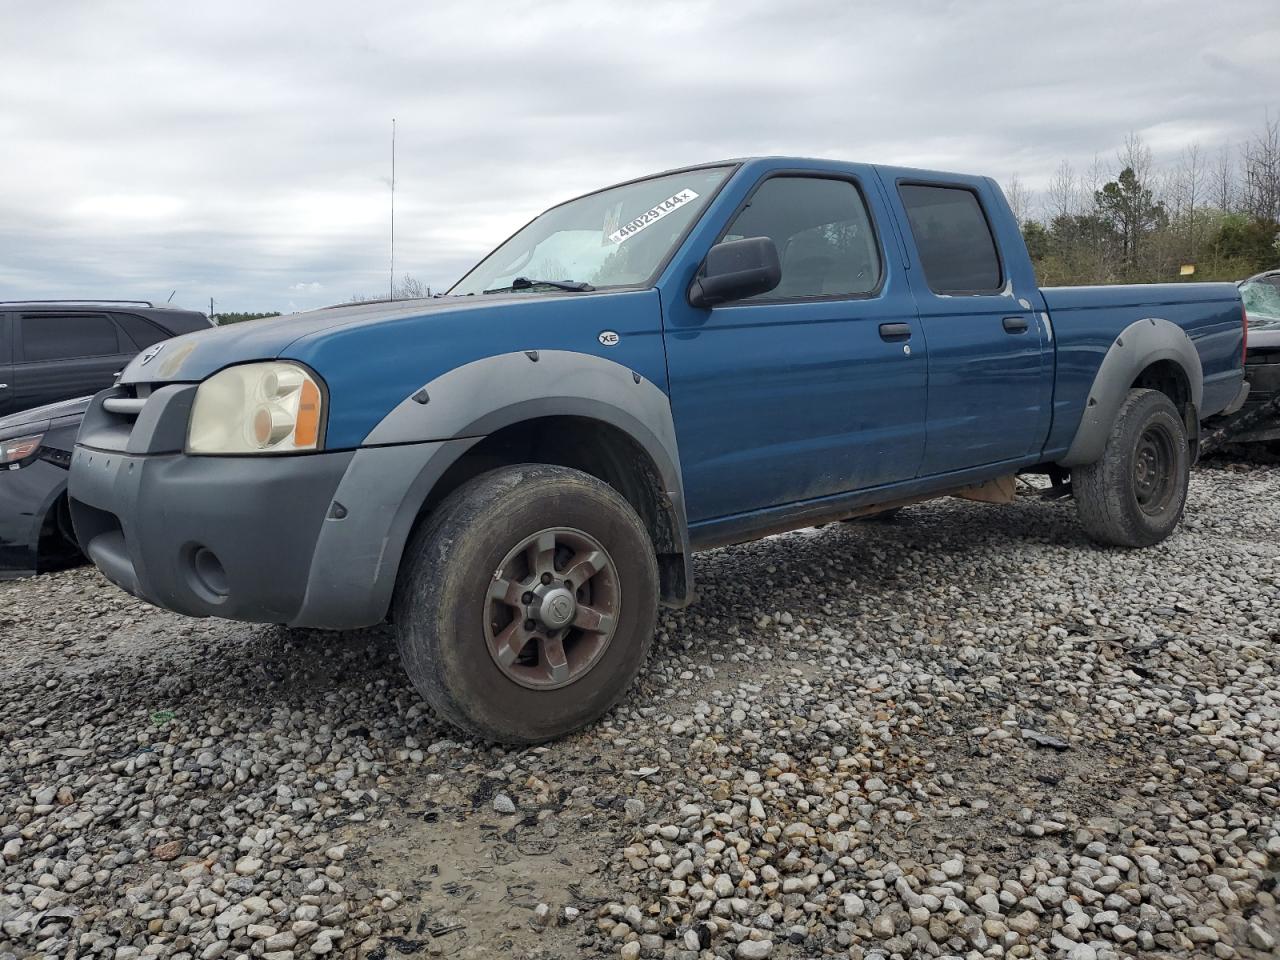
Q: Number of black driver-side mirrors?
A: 1